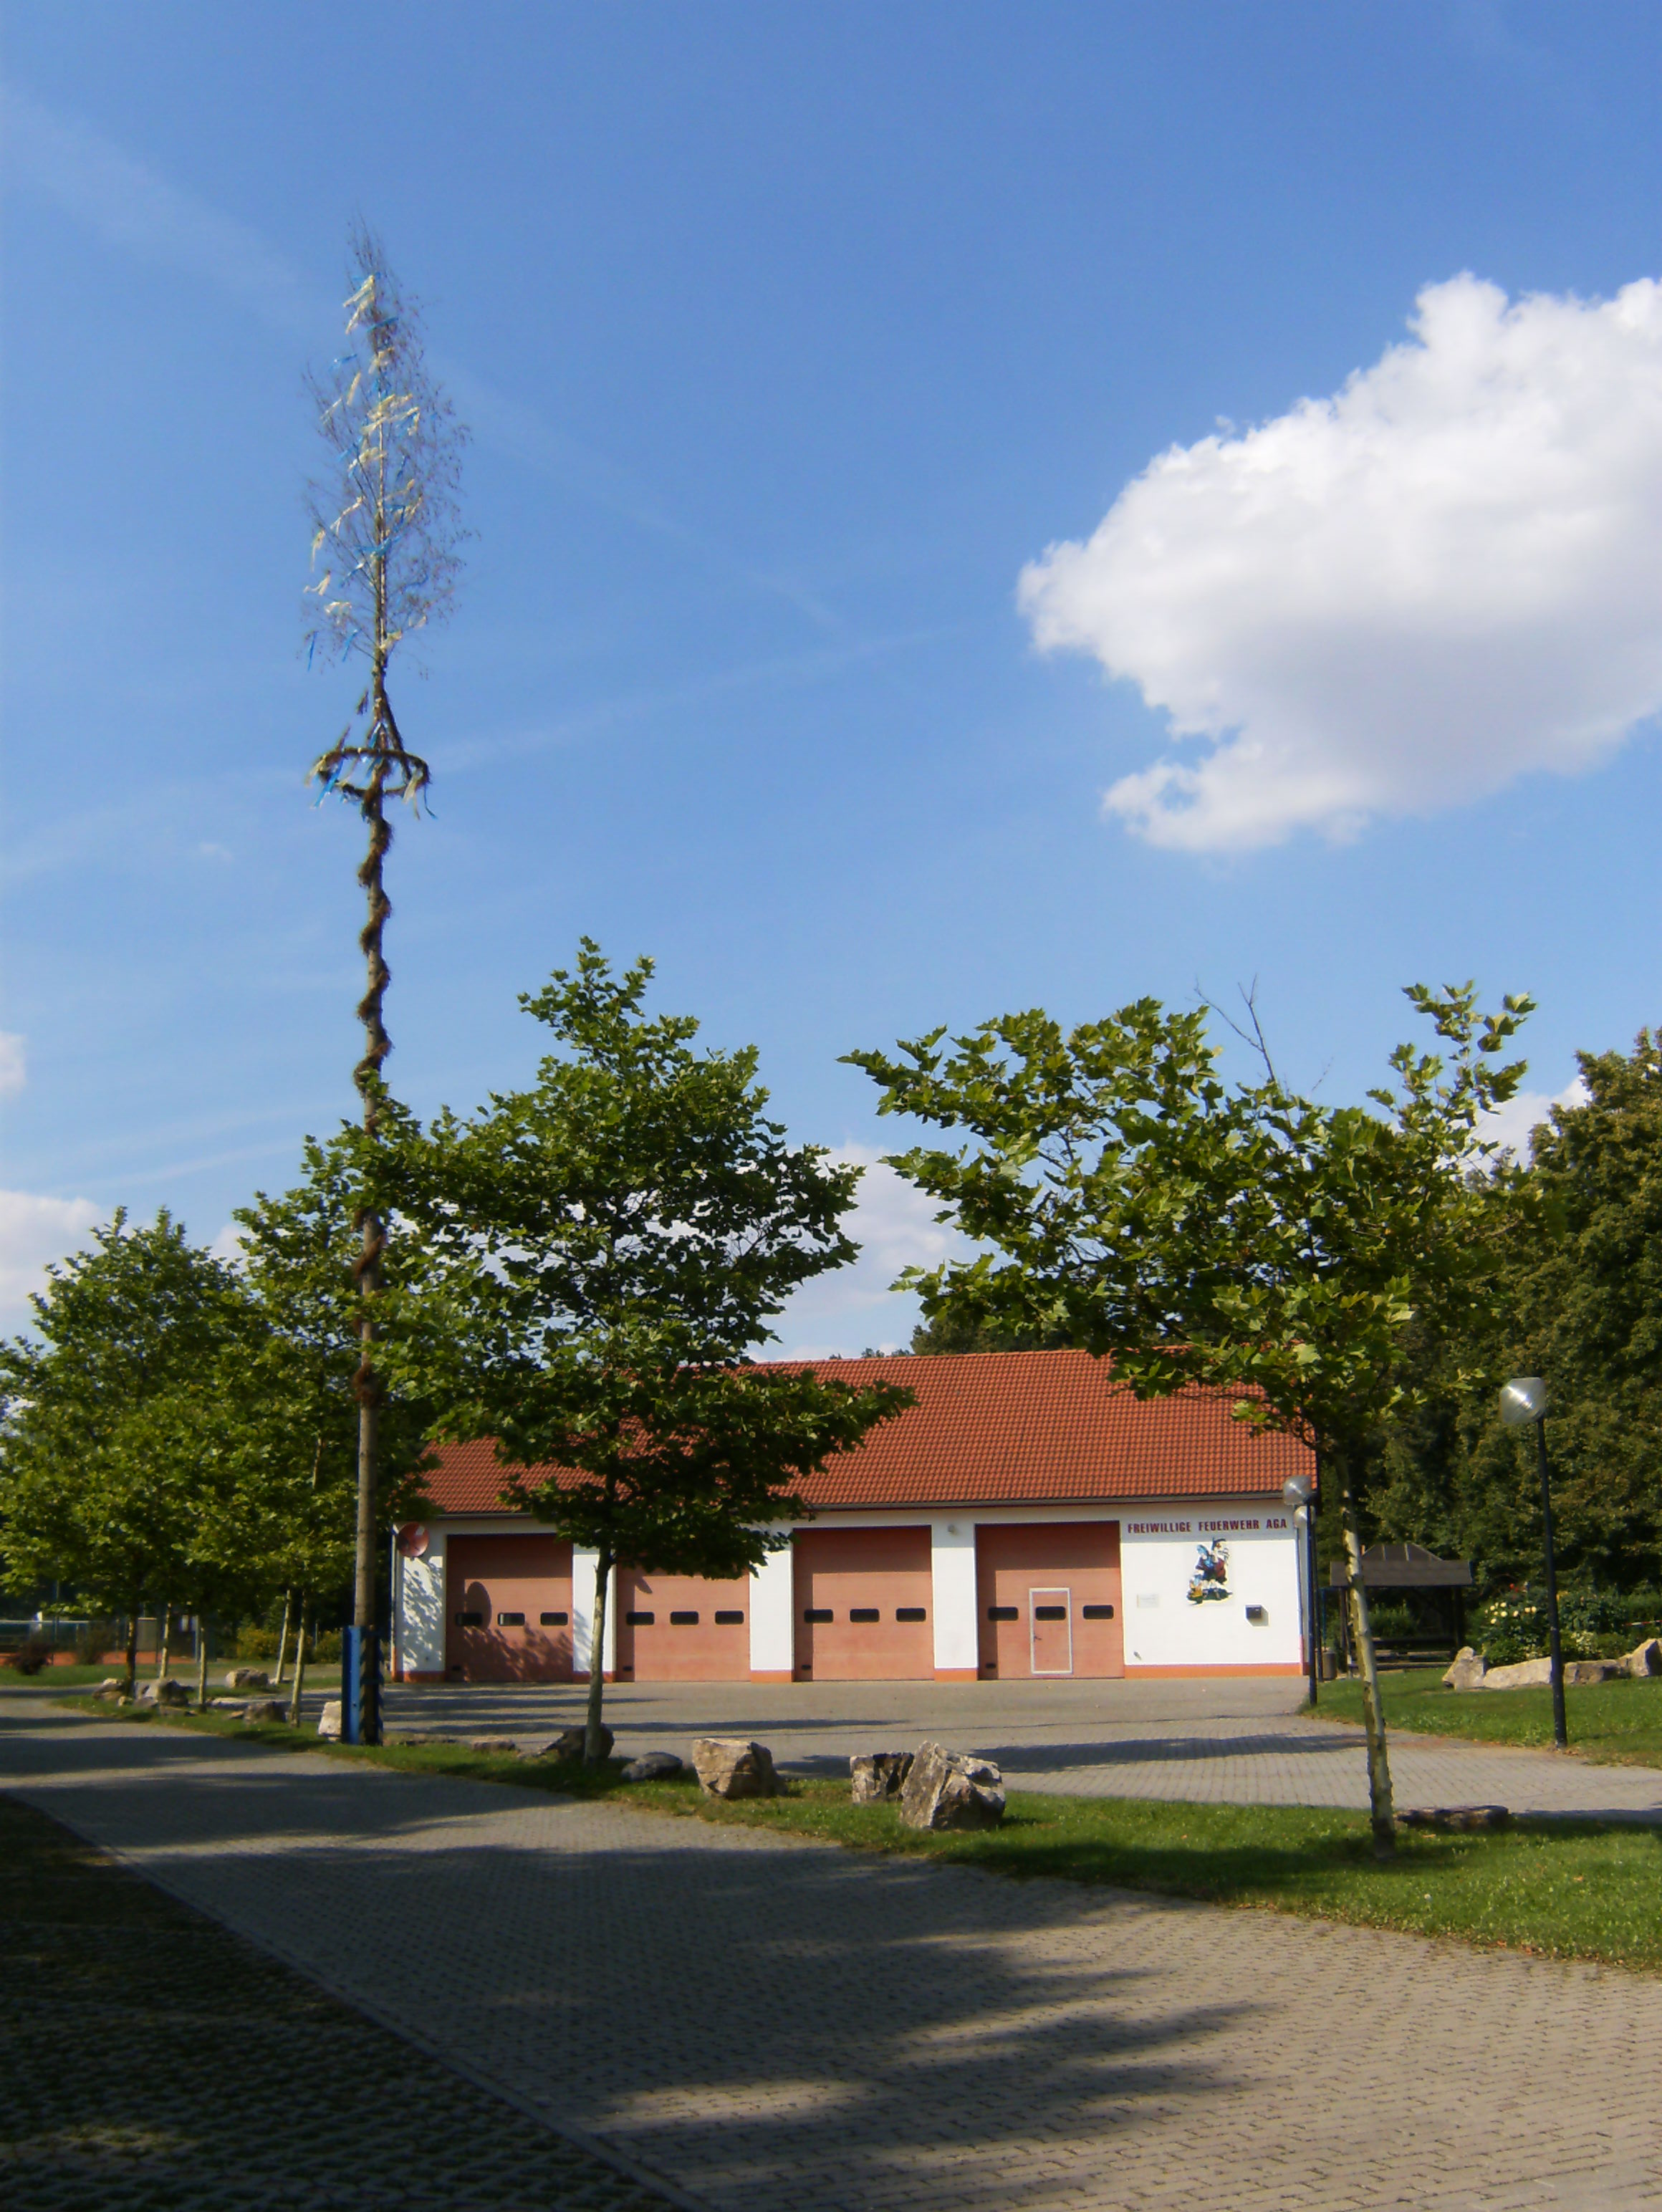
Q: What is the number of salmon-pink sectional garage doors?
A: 4